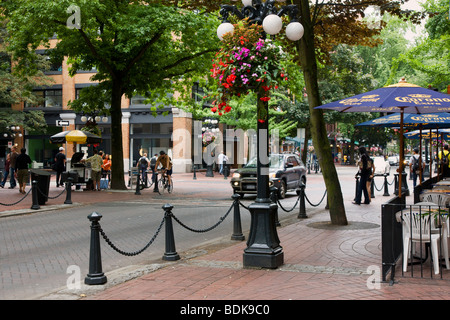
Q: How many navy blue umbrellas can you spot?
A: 3